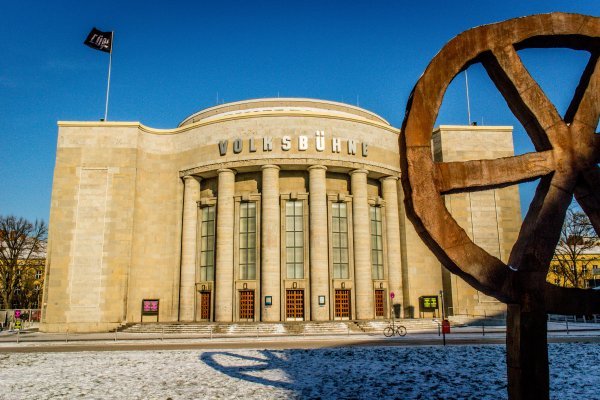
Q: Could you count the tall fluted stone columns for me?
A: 6